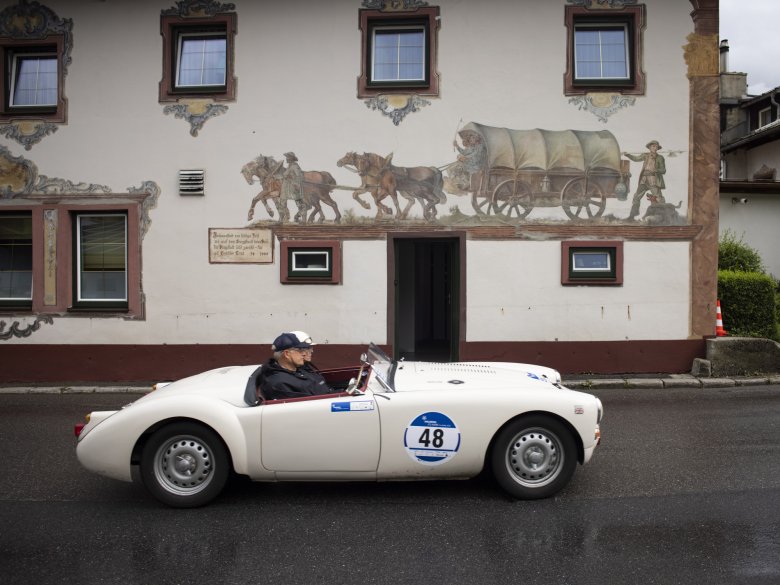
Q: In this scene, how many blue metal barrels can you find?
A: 0